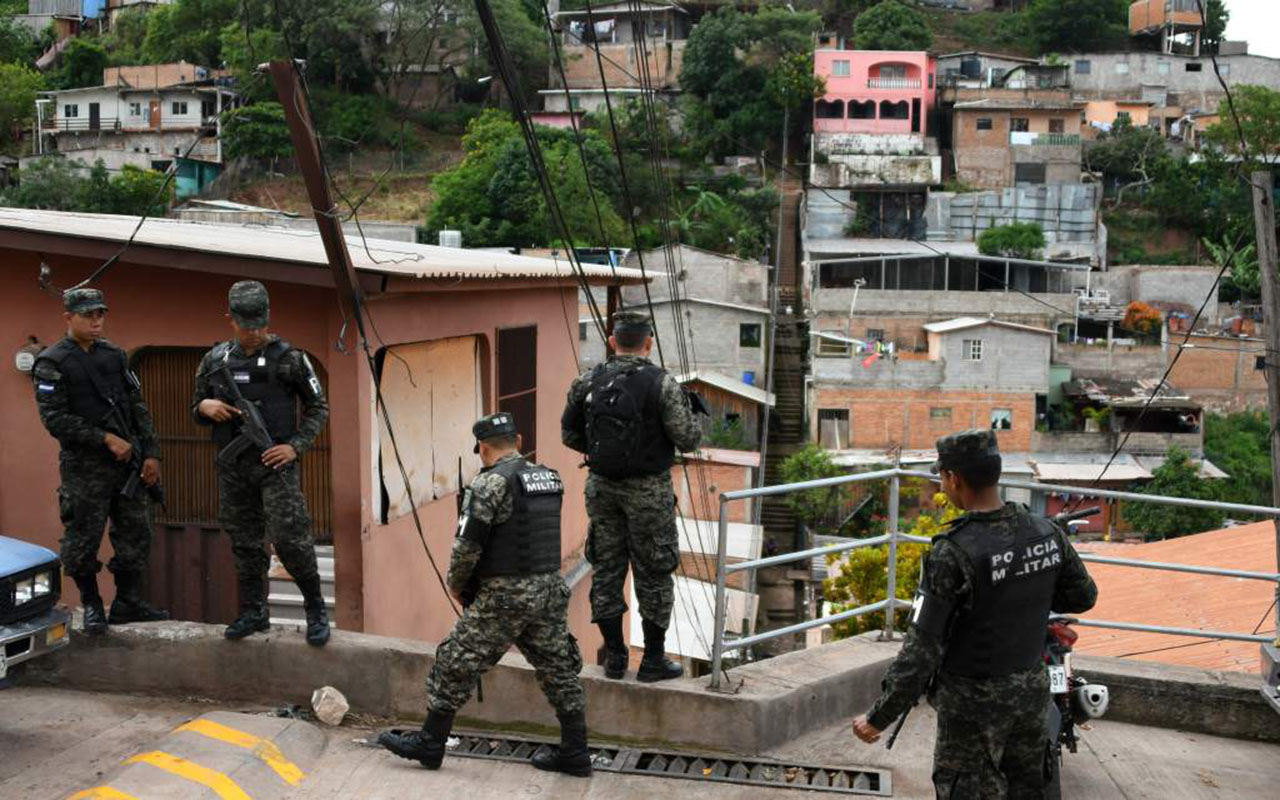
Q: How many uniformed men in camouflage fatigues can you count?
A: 5